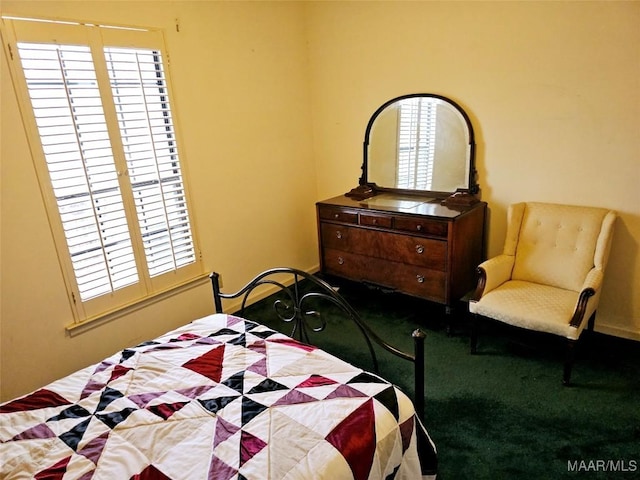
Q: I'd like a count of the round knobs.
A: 7